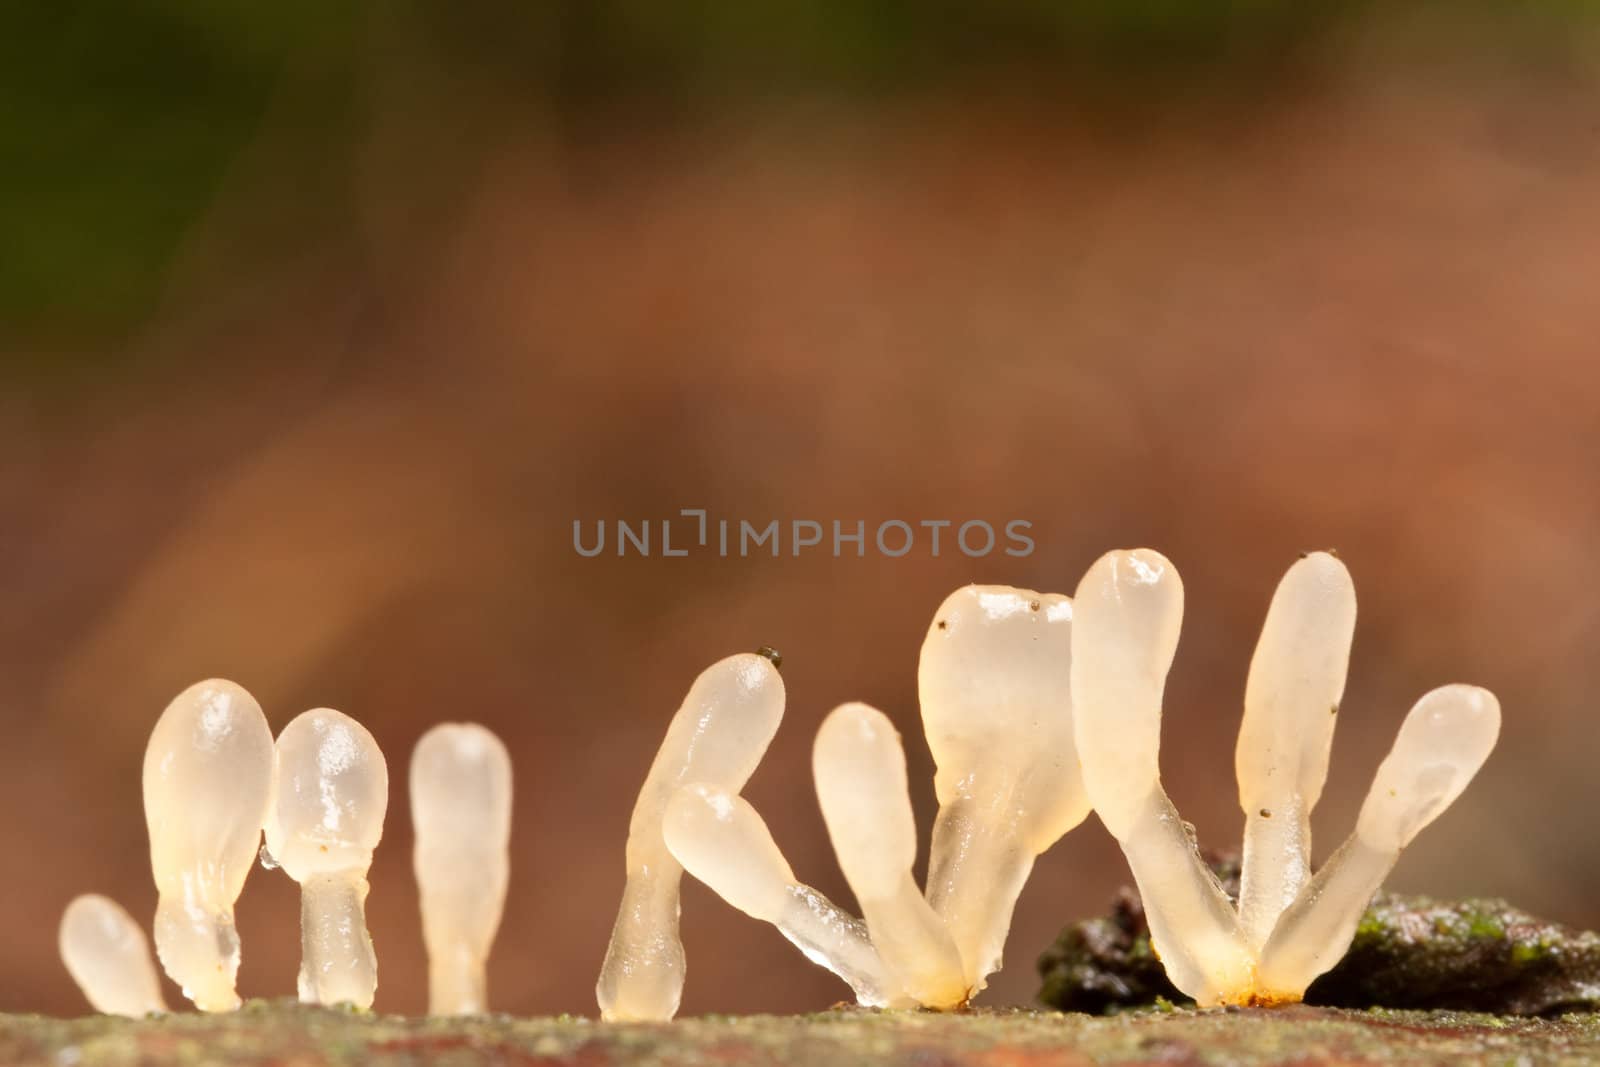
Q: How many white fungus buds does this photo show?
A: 11